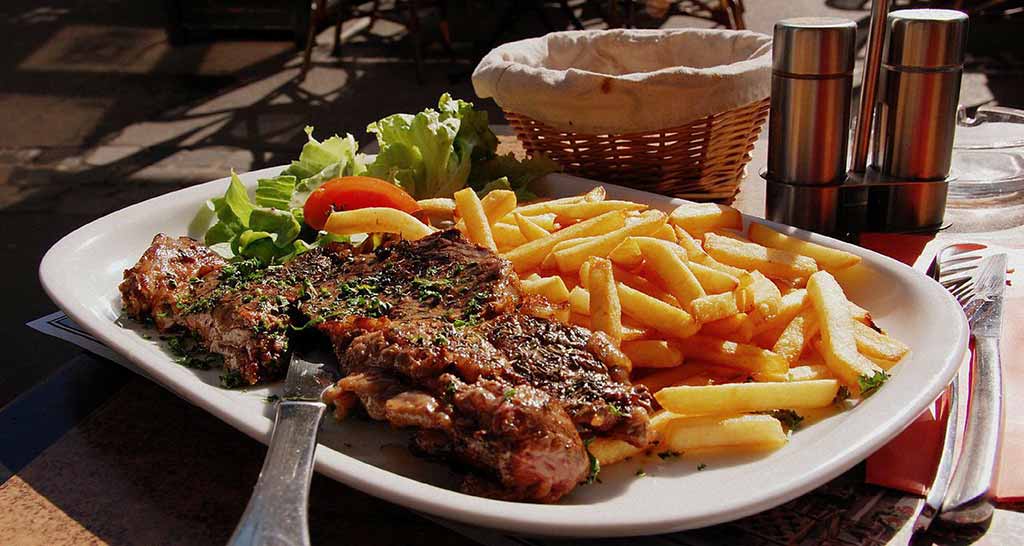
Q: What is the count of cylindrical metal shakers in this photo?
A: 2